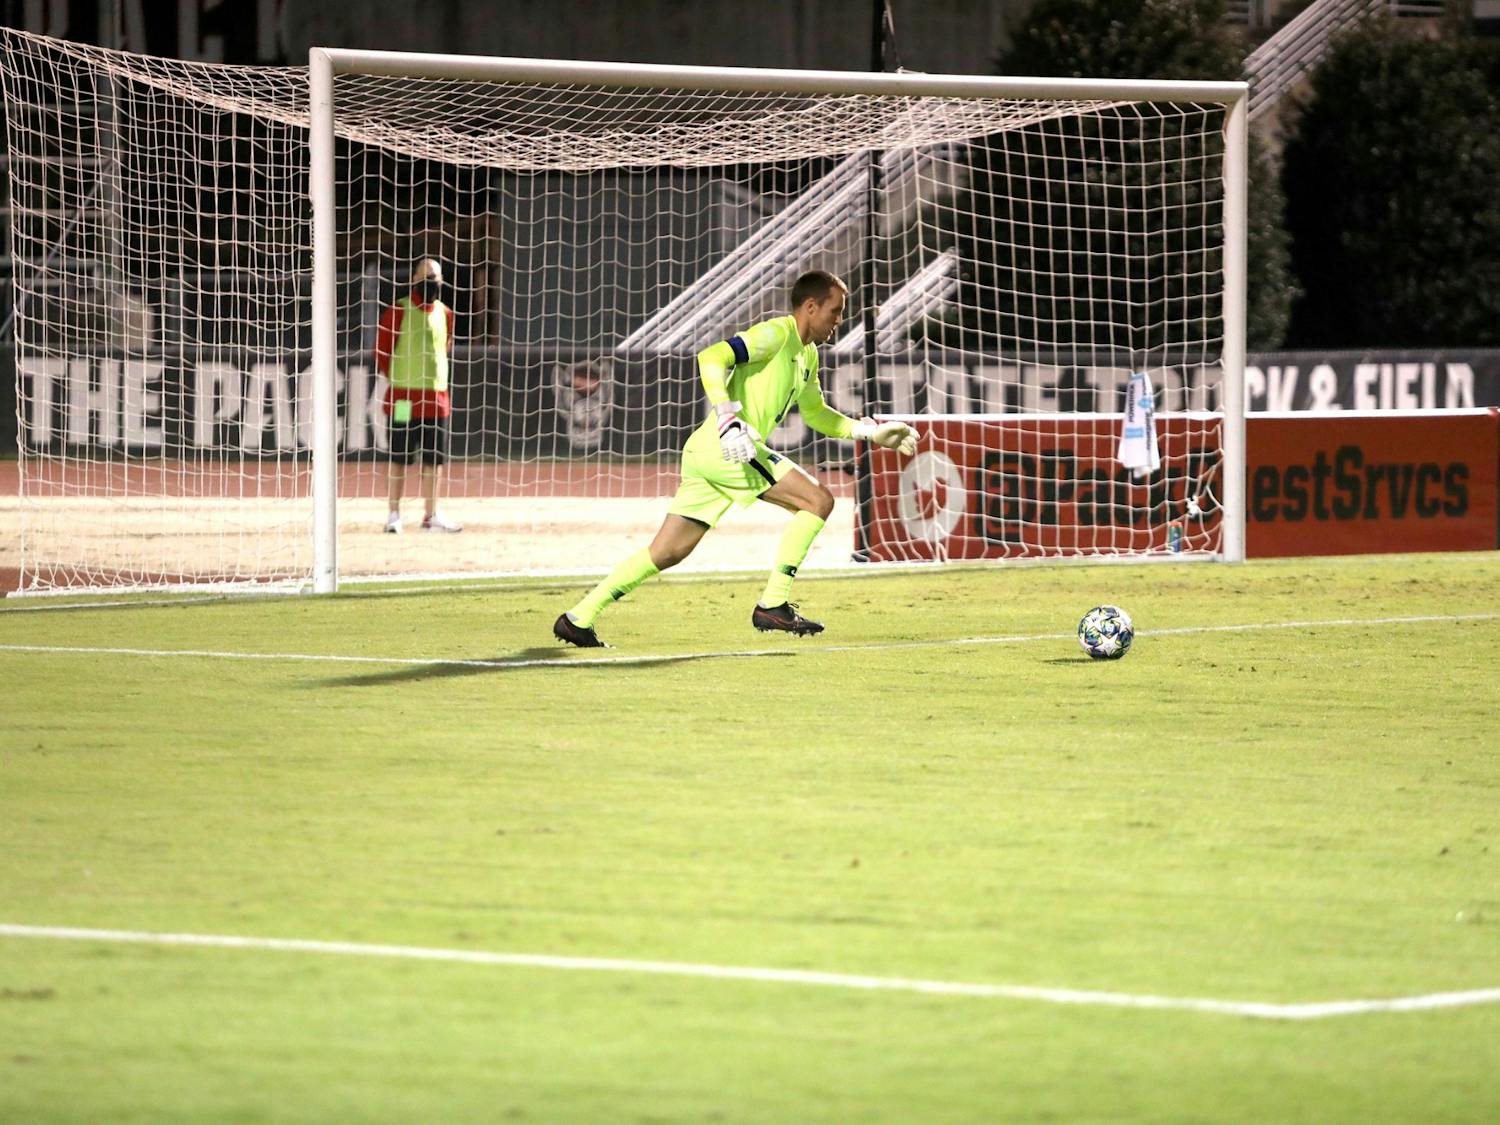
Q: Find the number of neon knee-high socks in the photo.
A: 2